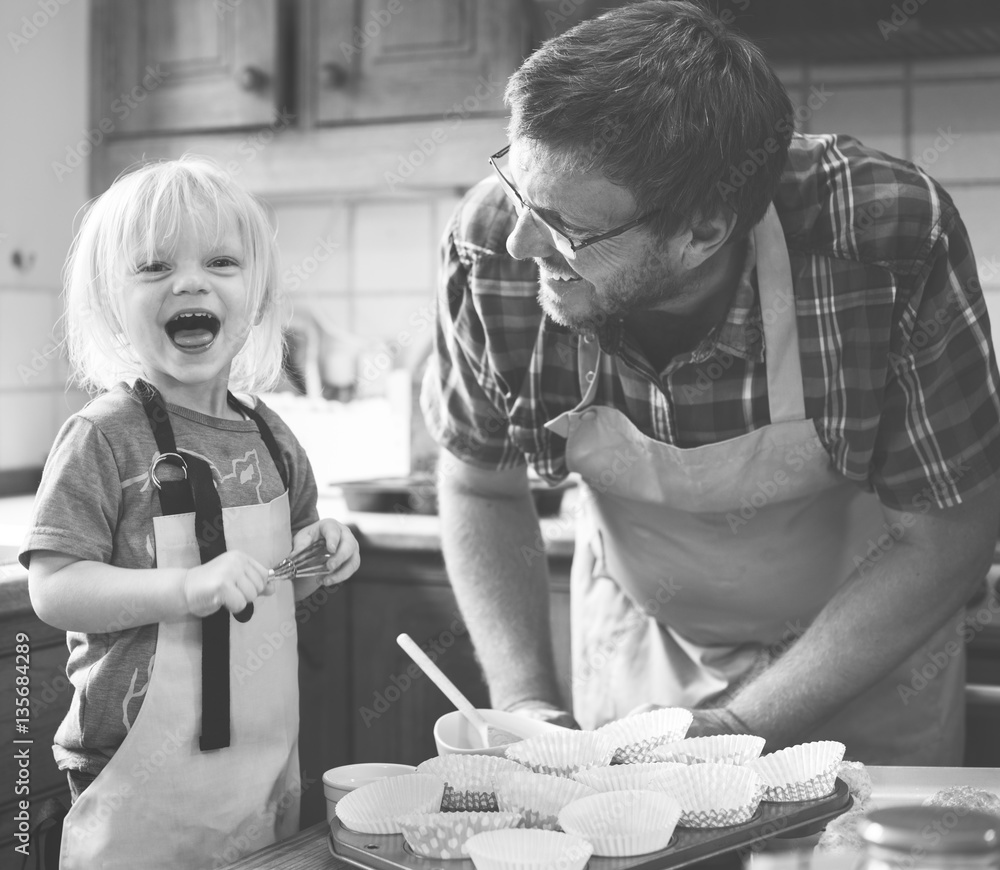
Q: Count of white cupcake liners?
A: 12